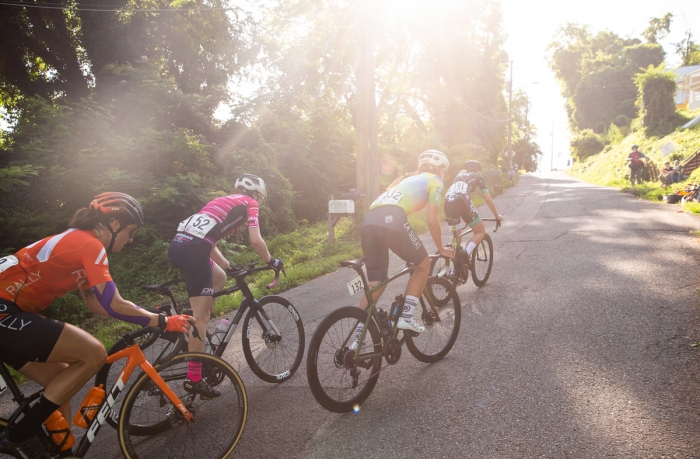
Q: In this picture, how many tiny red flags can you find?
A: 0